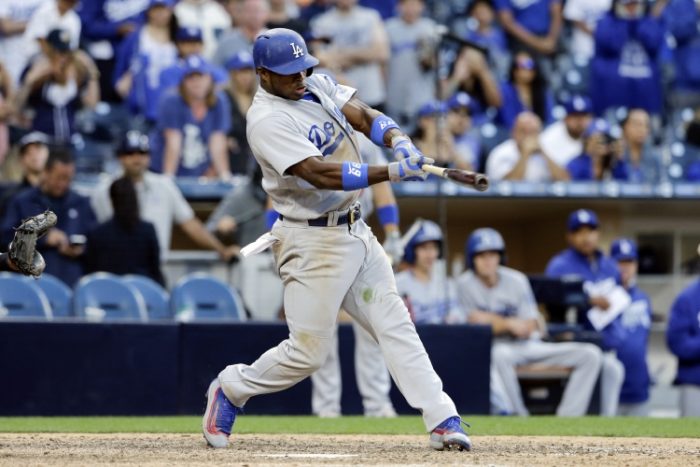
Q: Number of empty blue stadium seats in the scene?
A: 5